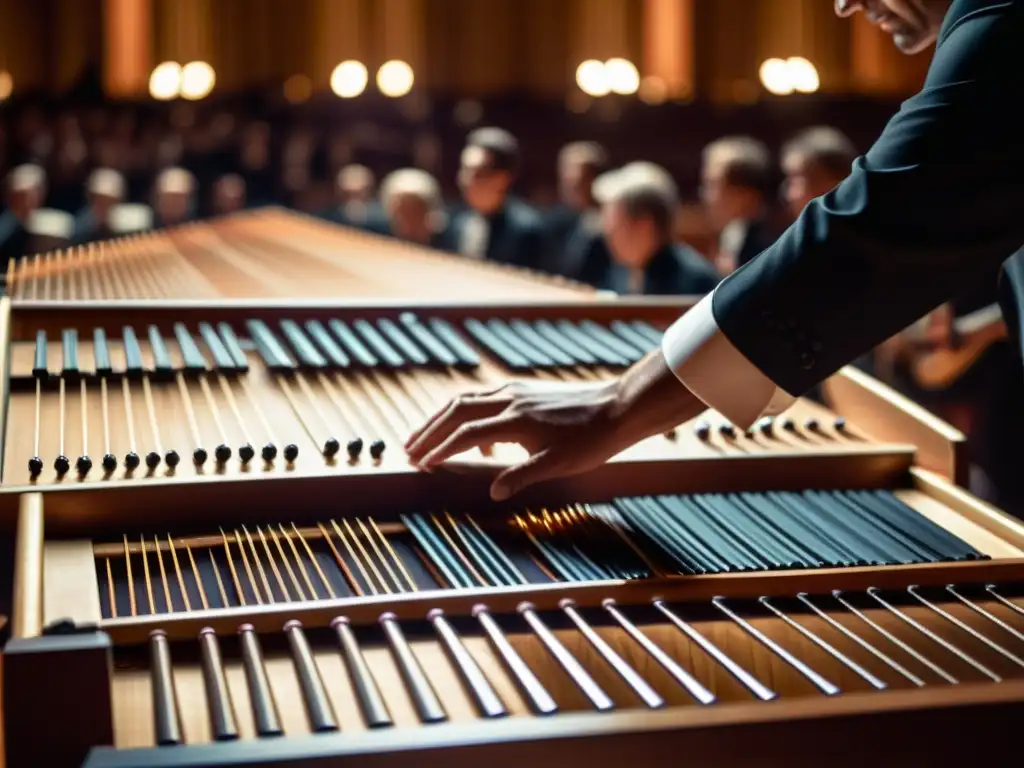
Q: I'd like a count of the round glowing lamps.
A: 8